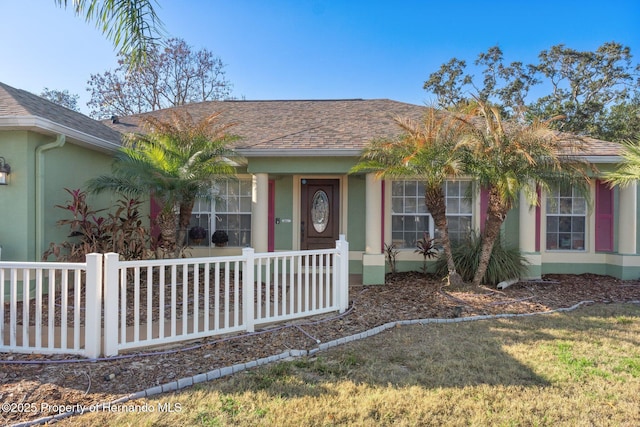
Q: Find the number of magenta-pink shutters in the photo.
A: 6